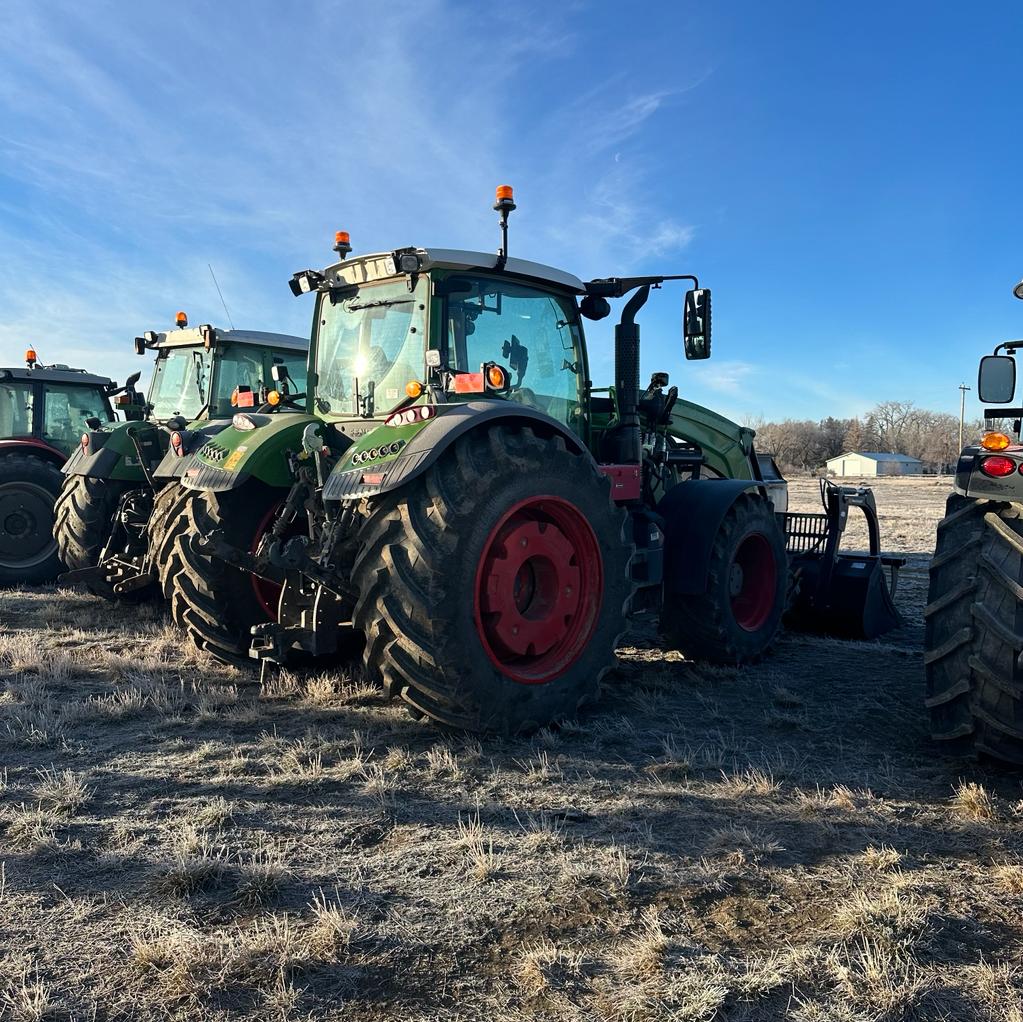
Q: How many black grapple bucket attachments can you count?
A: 1